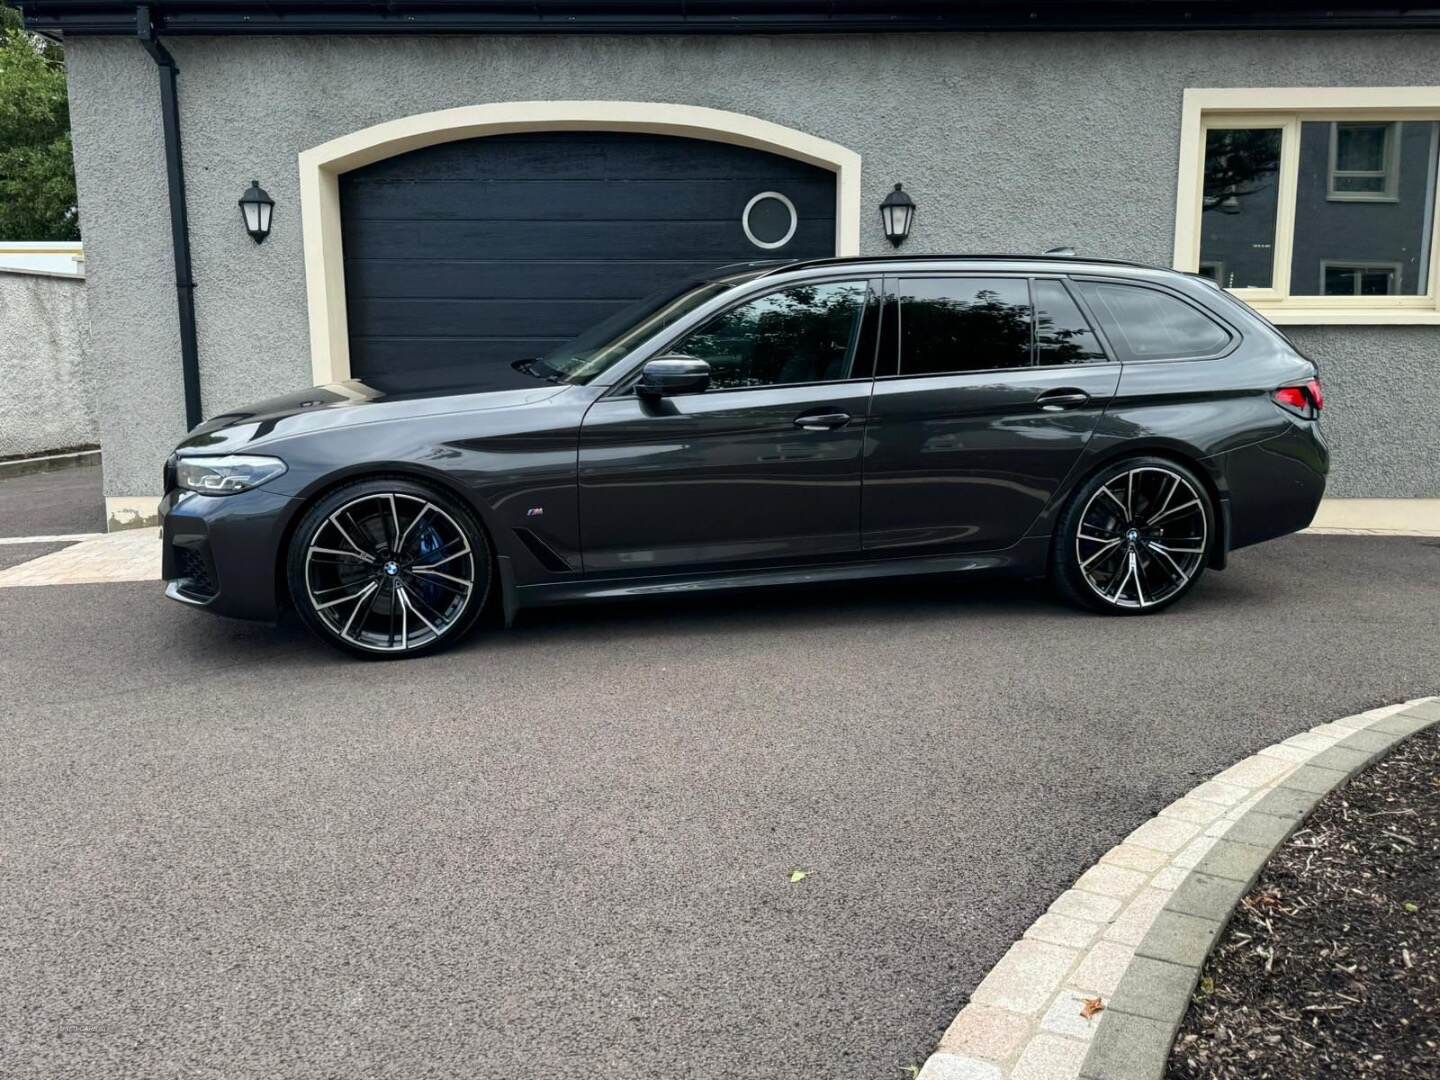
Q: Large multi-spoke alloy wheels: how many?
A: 2